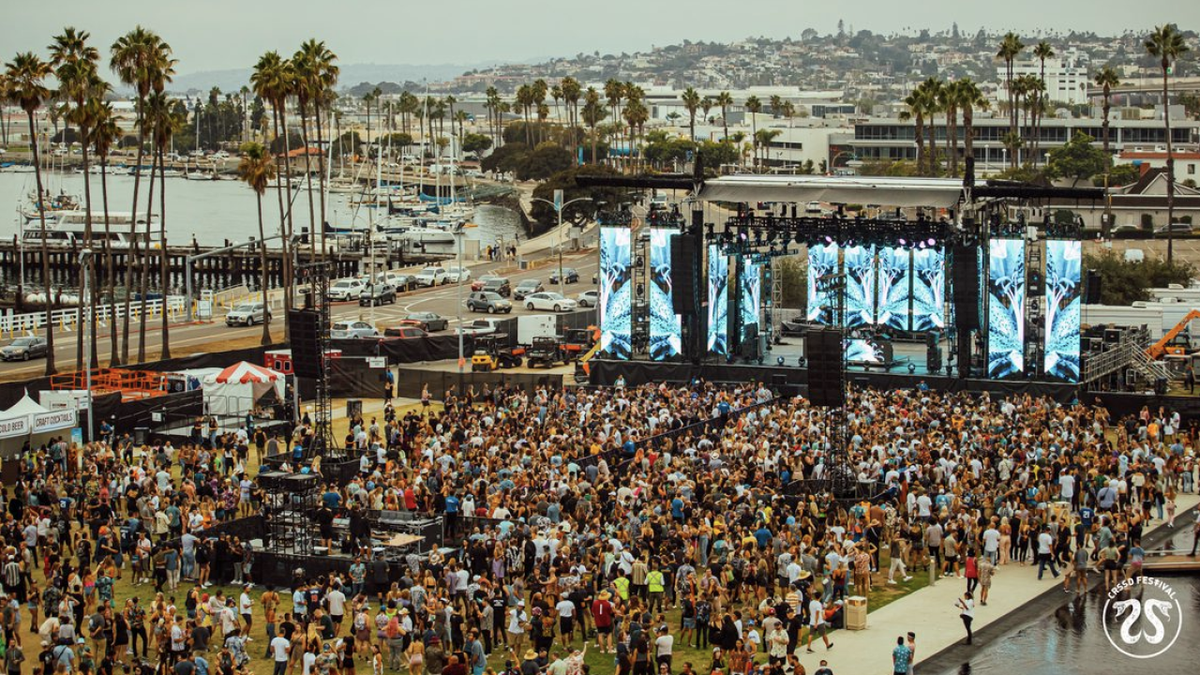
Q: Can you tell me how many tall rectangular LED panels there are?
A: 10